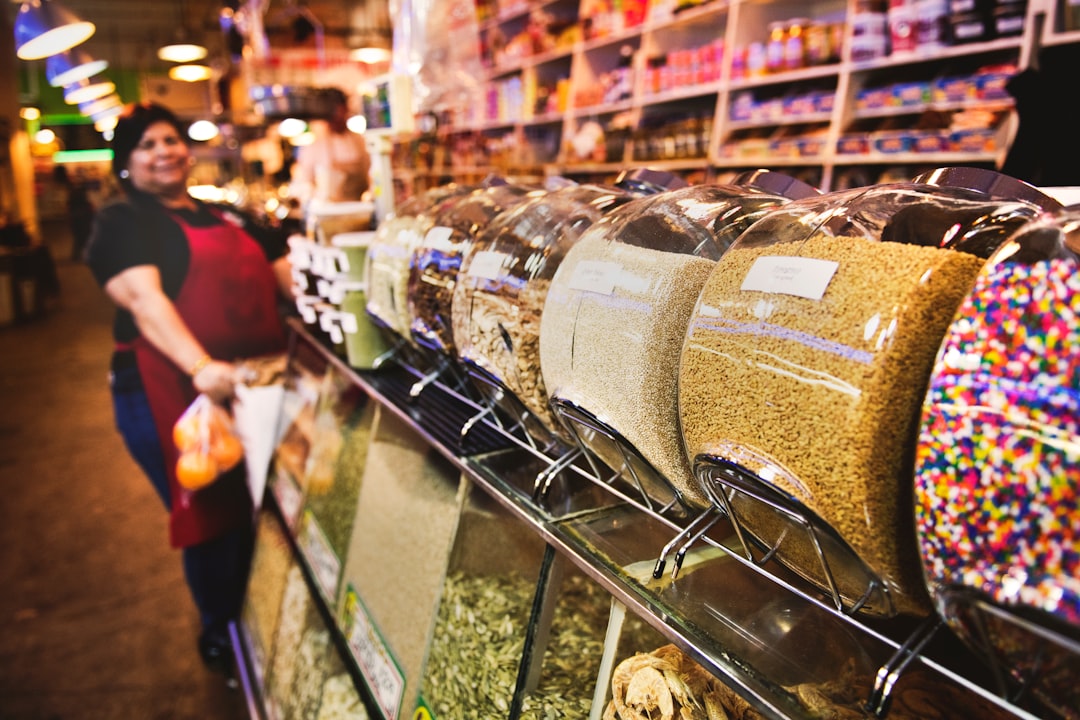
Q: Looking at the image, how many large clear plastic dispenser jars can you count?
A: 6